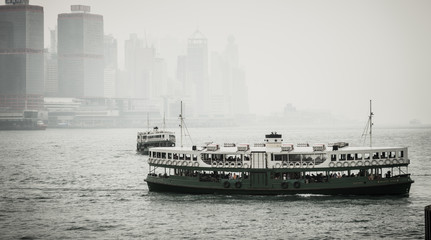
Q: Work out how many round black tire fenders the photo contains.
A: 4